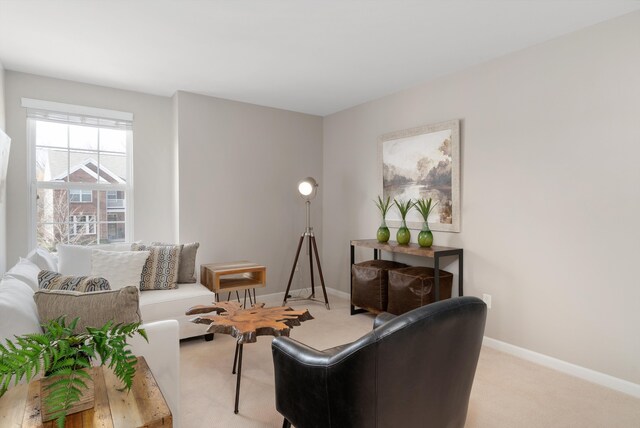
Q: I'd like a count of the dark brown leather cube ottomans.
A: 2